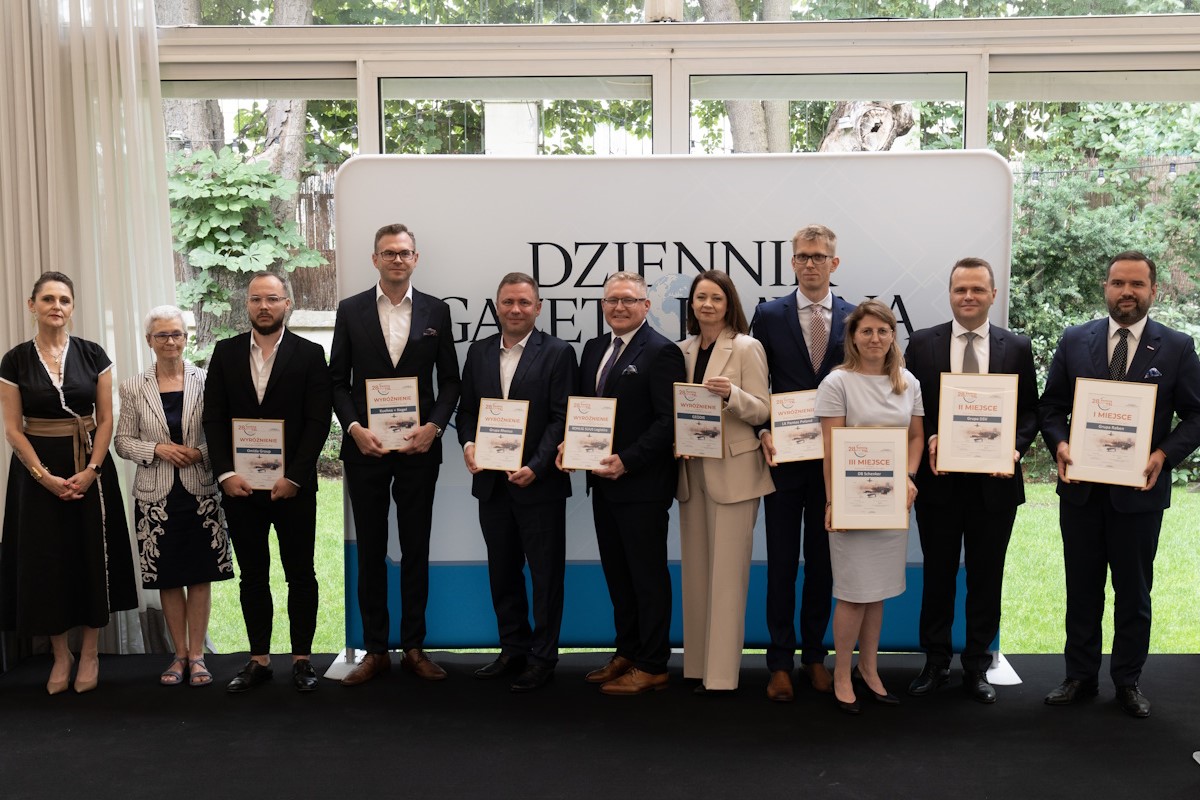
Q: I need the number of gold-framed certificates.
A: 9